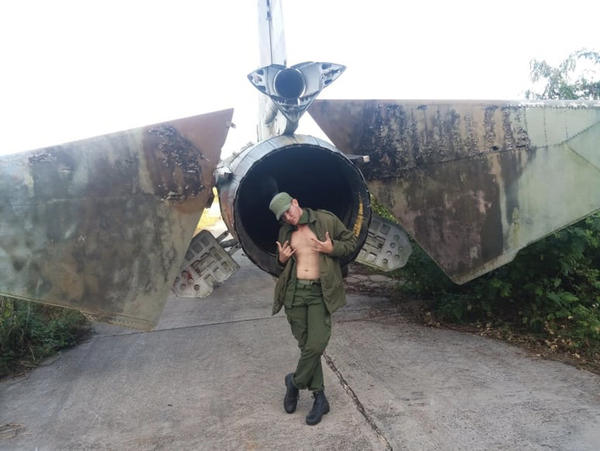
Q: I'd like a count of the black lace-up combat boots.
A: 2